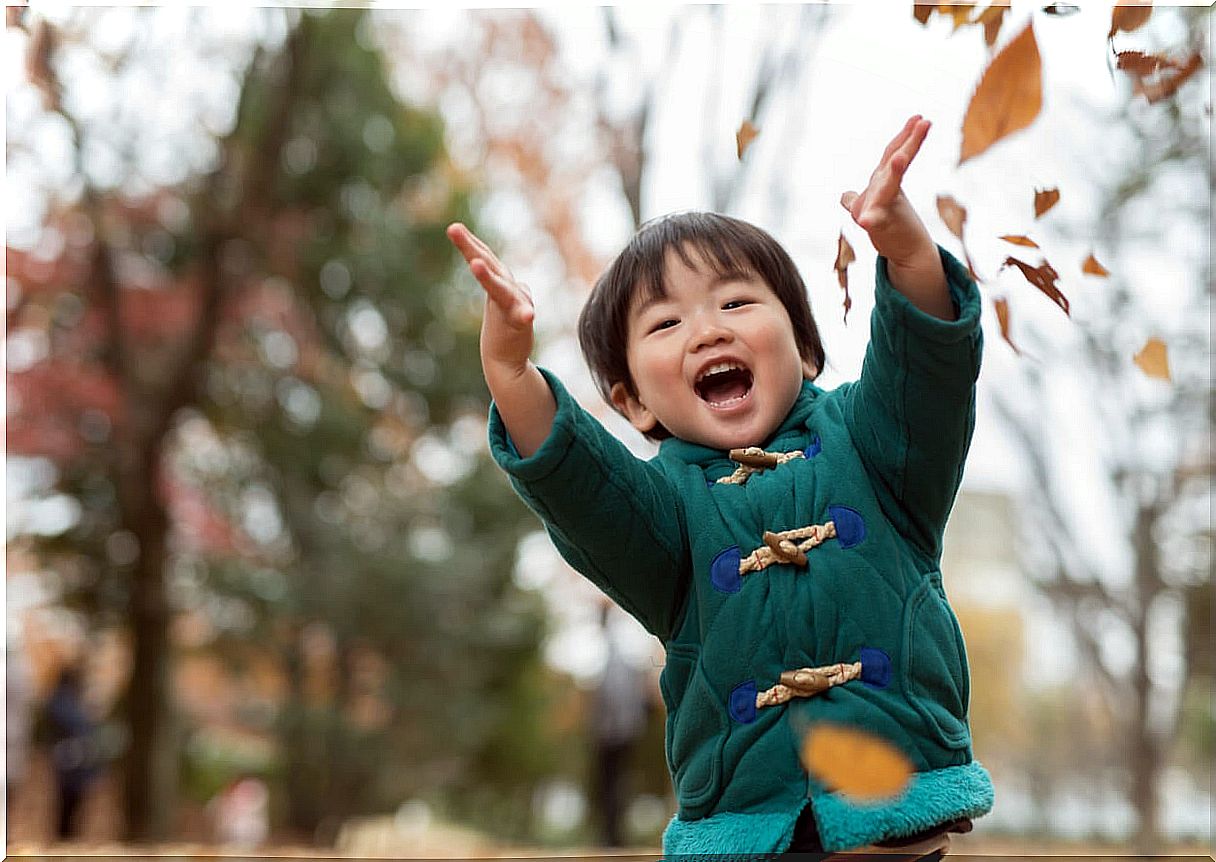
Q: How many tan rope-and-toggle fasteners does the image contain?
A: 3